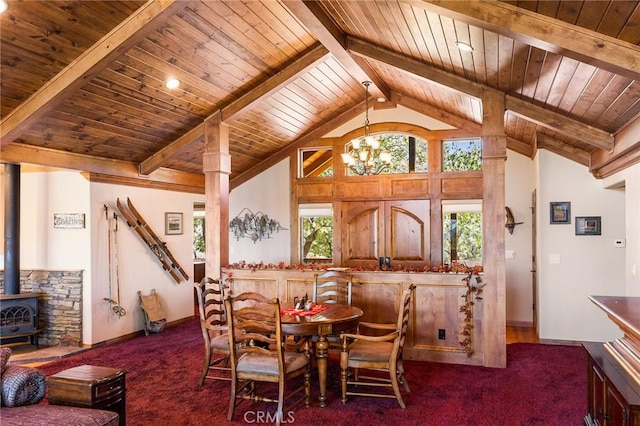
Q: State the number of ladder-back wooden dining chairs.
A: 4